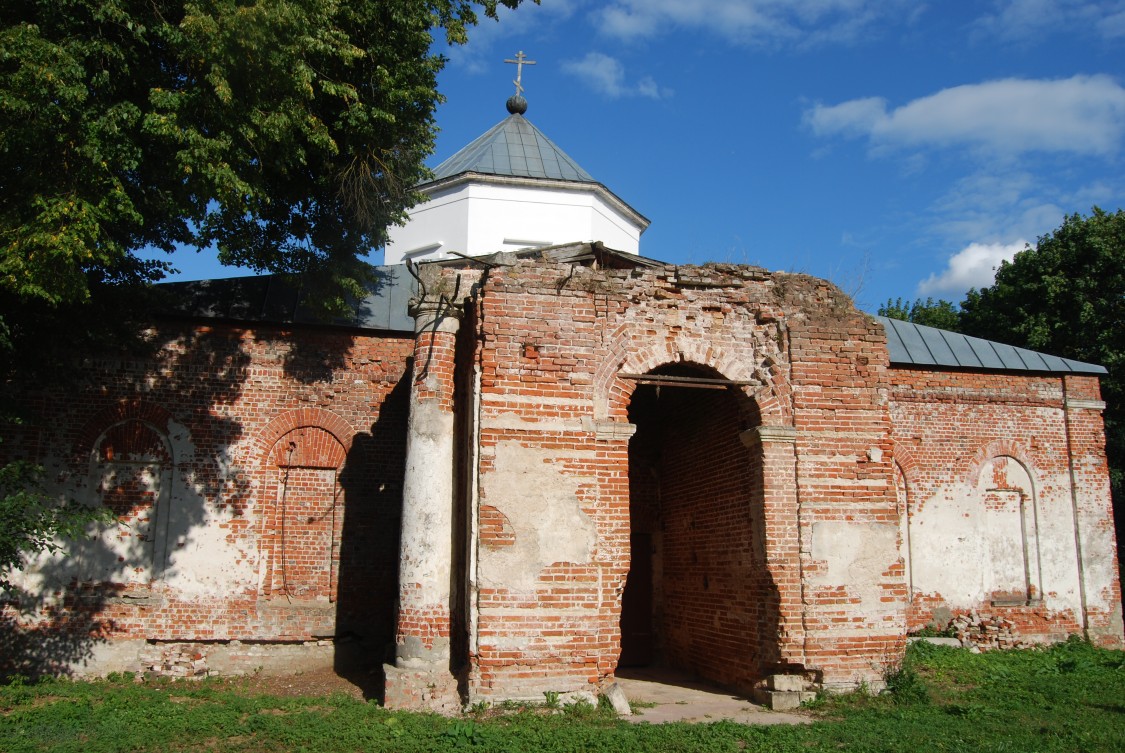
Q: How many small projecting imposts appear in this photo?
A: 2